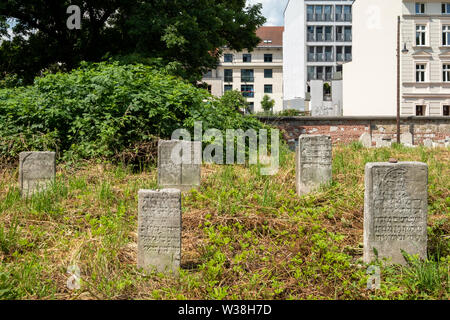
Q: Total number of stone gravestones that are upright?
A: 5